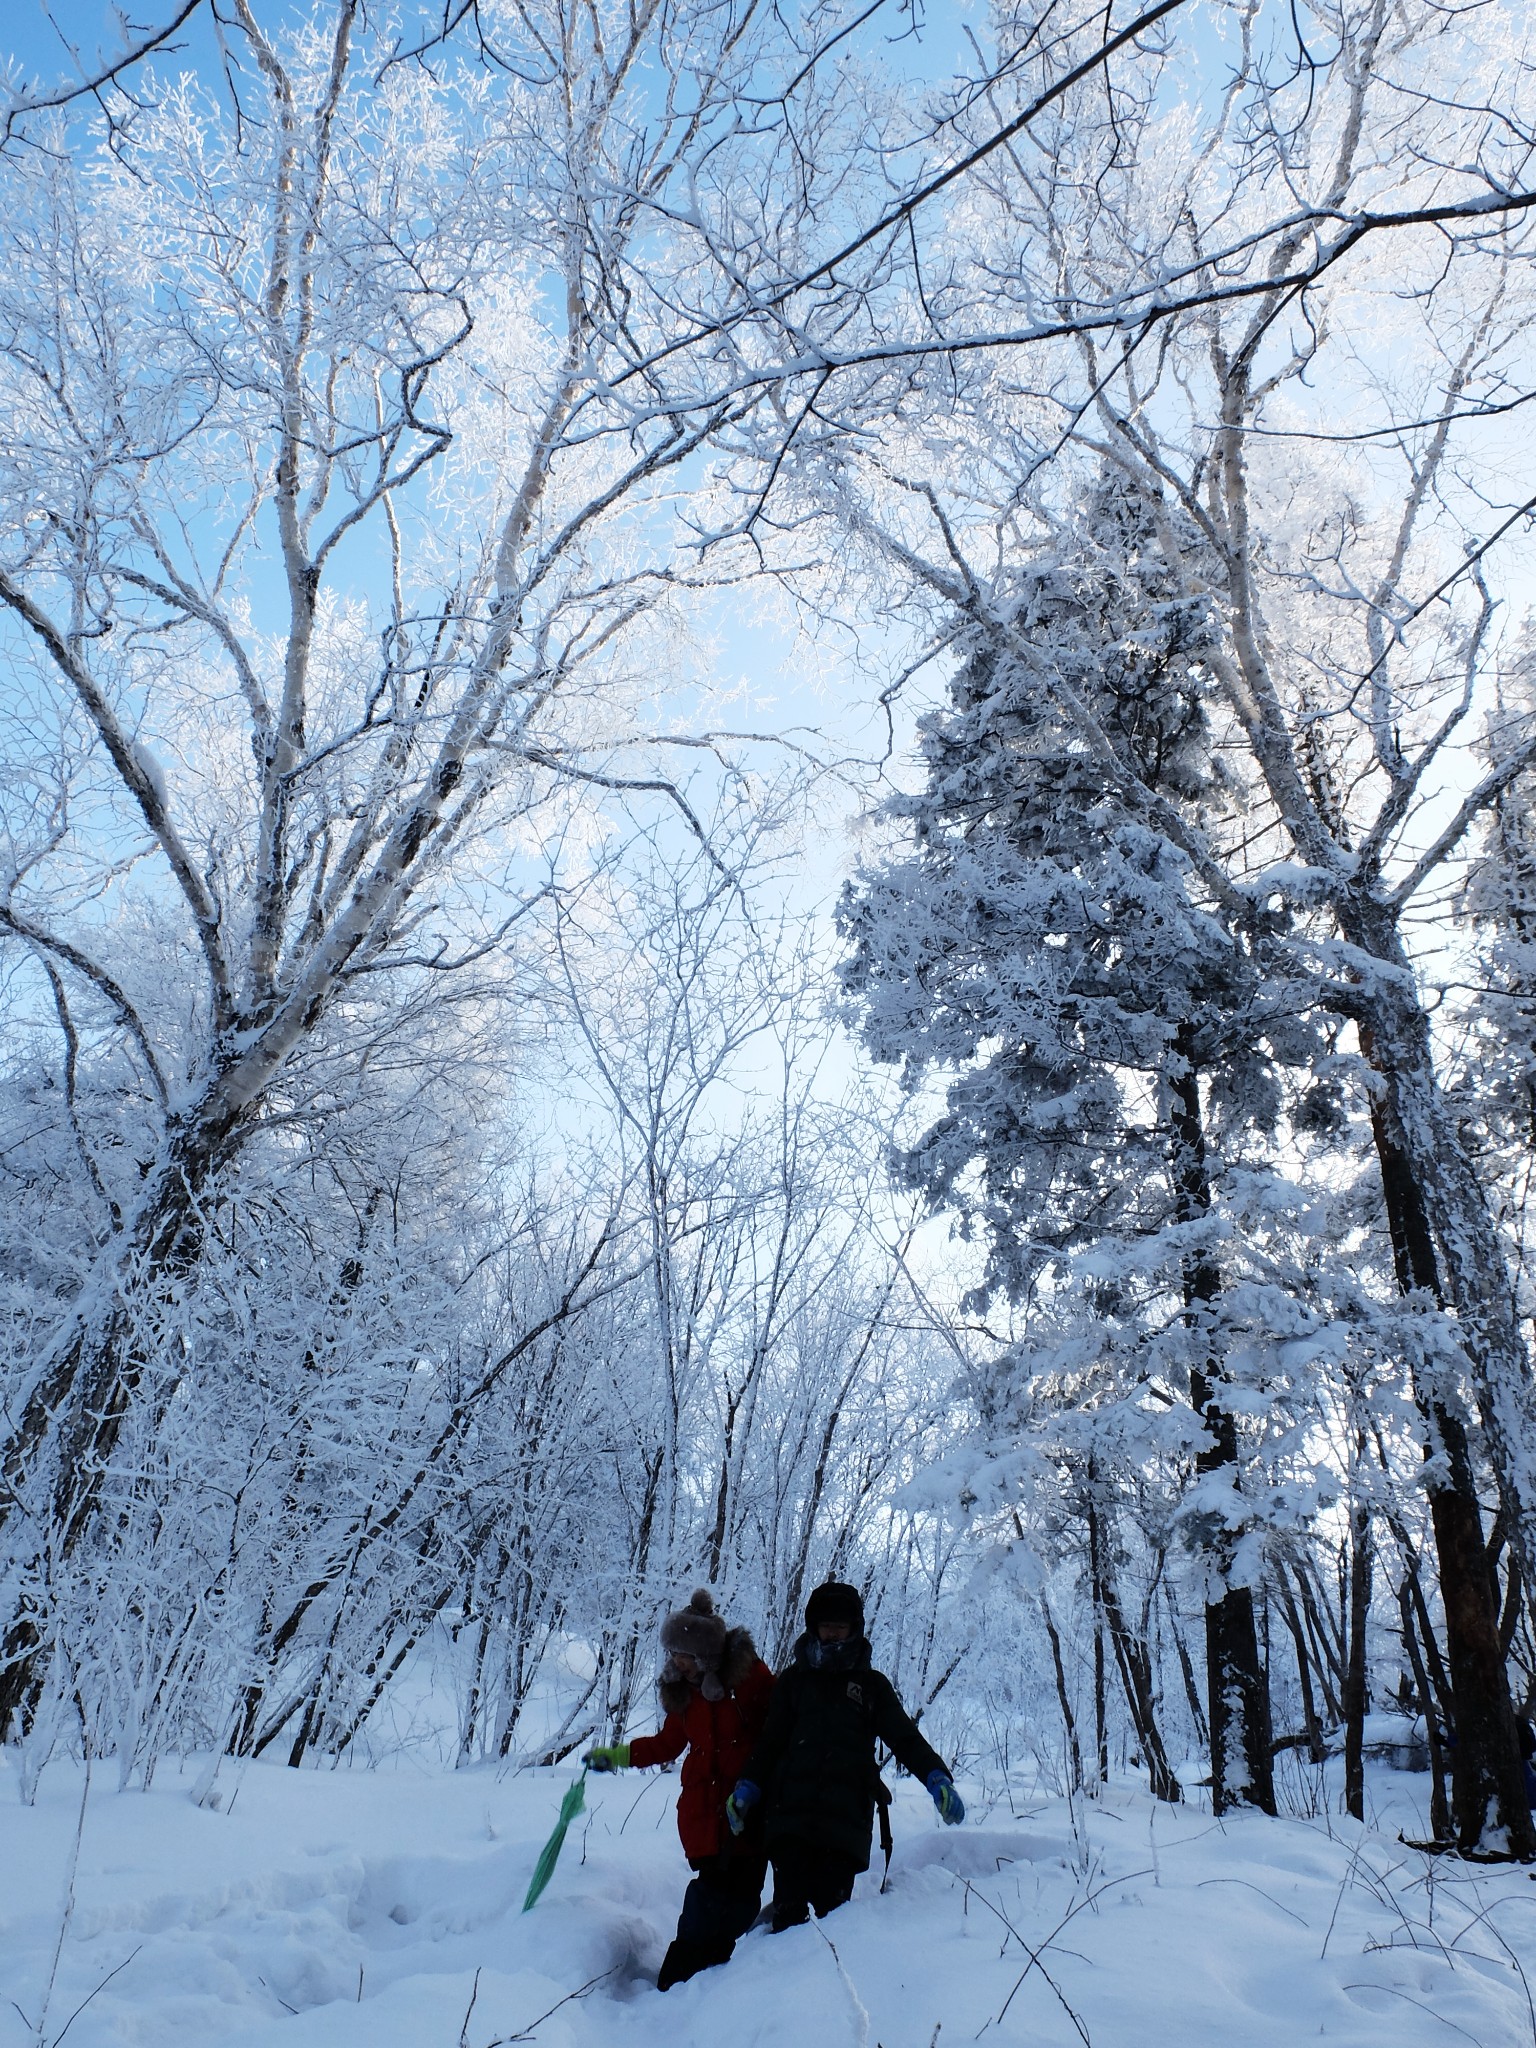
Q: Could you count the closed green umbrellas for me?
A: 1